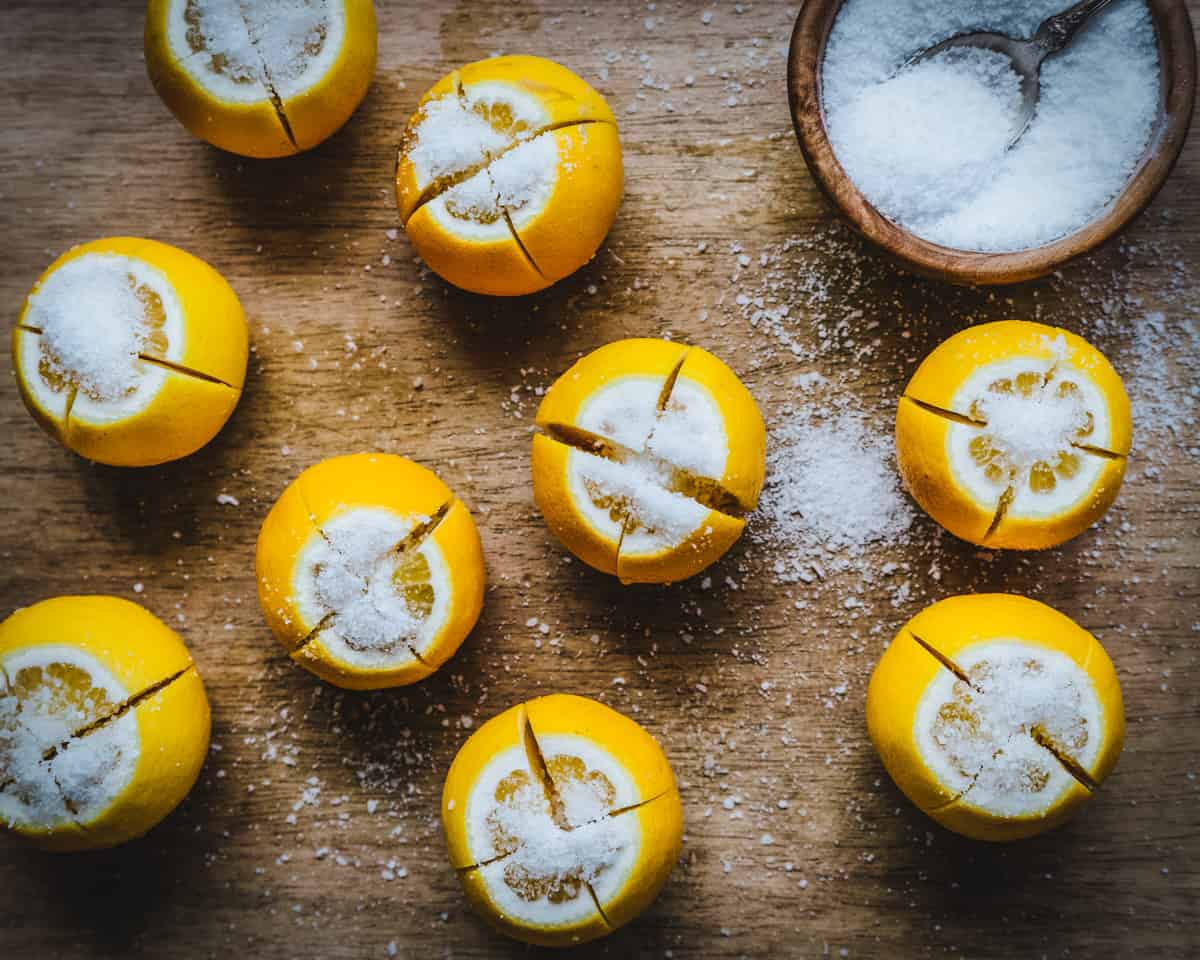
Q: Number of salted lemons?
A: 9